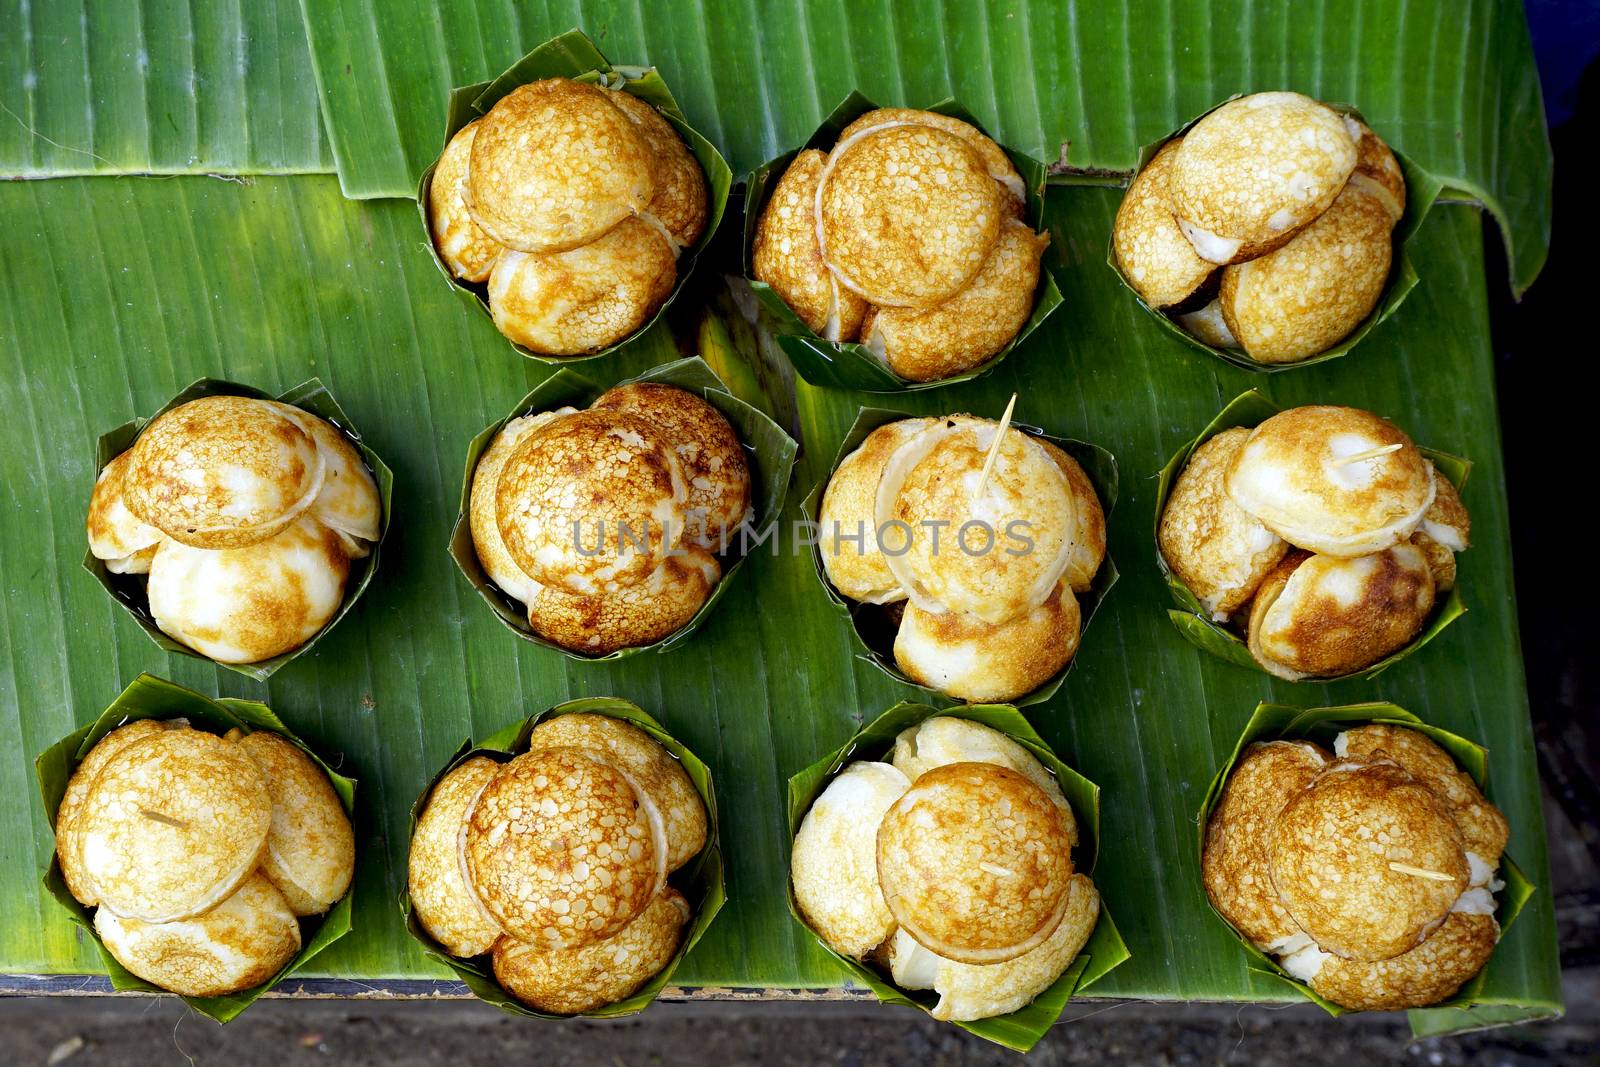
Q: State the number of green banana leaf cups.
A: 11